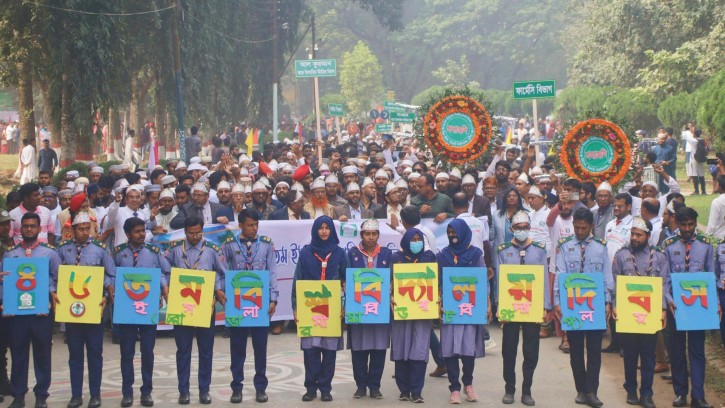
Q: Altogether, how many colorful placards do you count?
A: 13